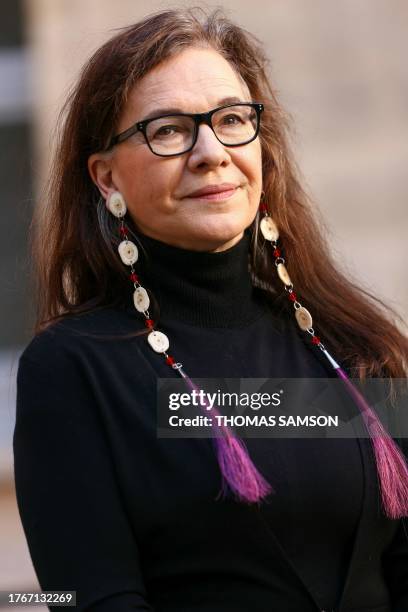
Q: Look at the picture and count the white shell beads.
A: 7